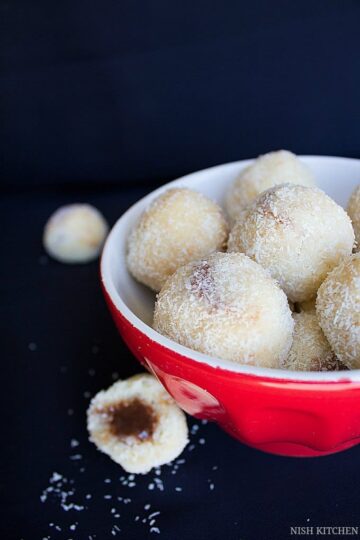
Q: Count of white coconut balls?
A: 9